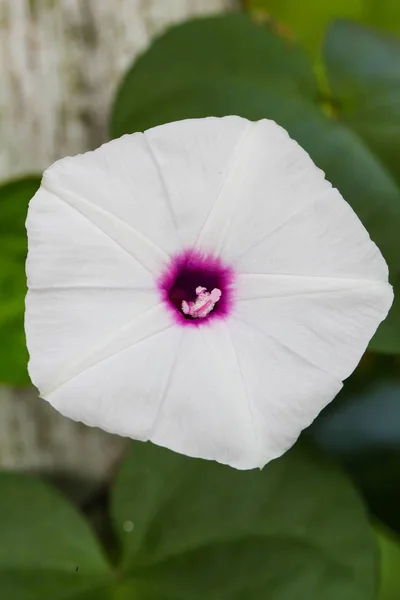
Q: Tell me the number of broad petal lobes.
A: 5